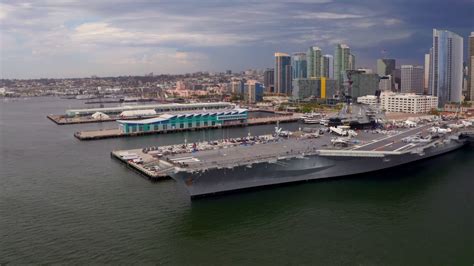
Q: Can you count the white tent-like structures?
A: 2